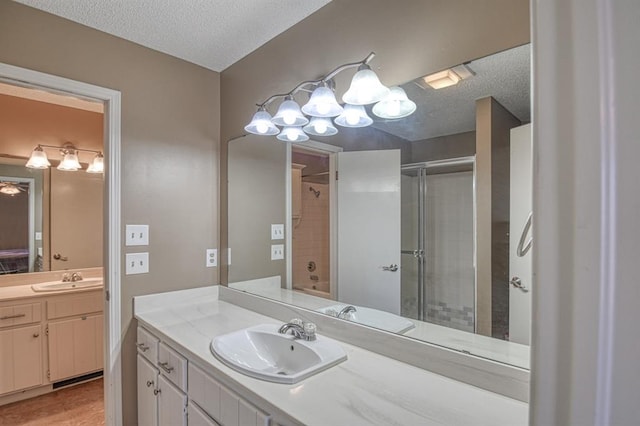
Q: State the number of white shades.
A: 11